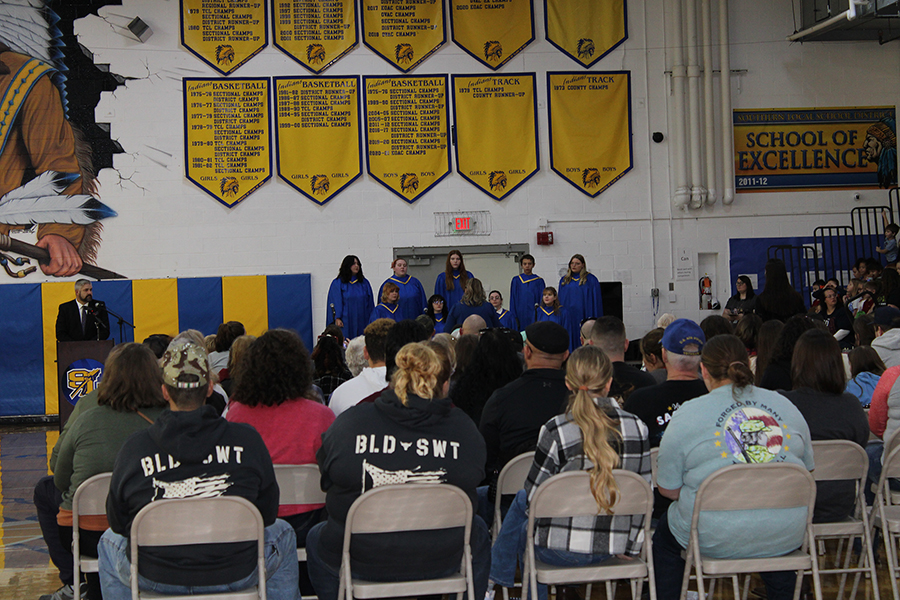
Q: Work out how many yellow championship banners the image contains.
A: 10